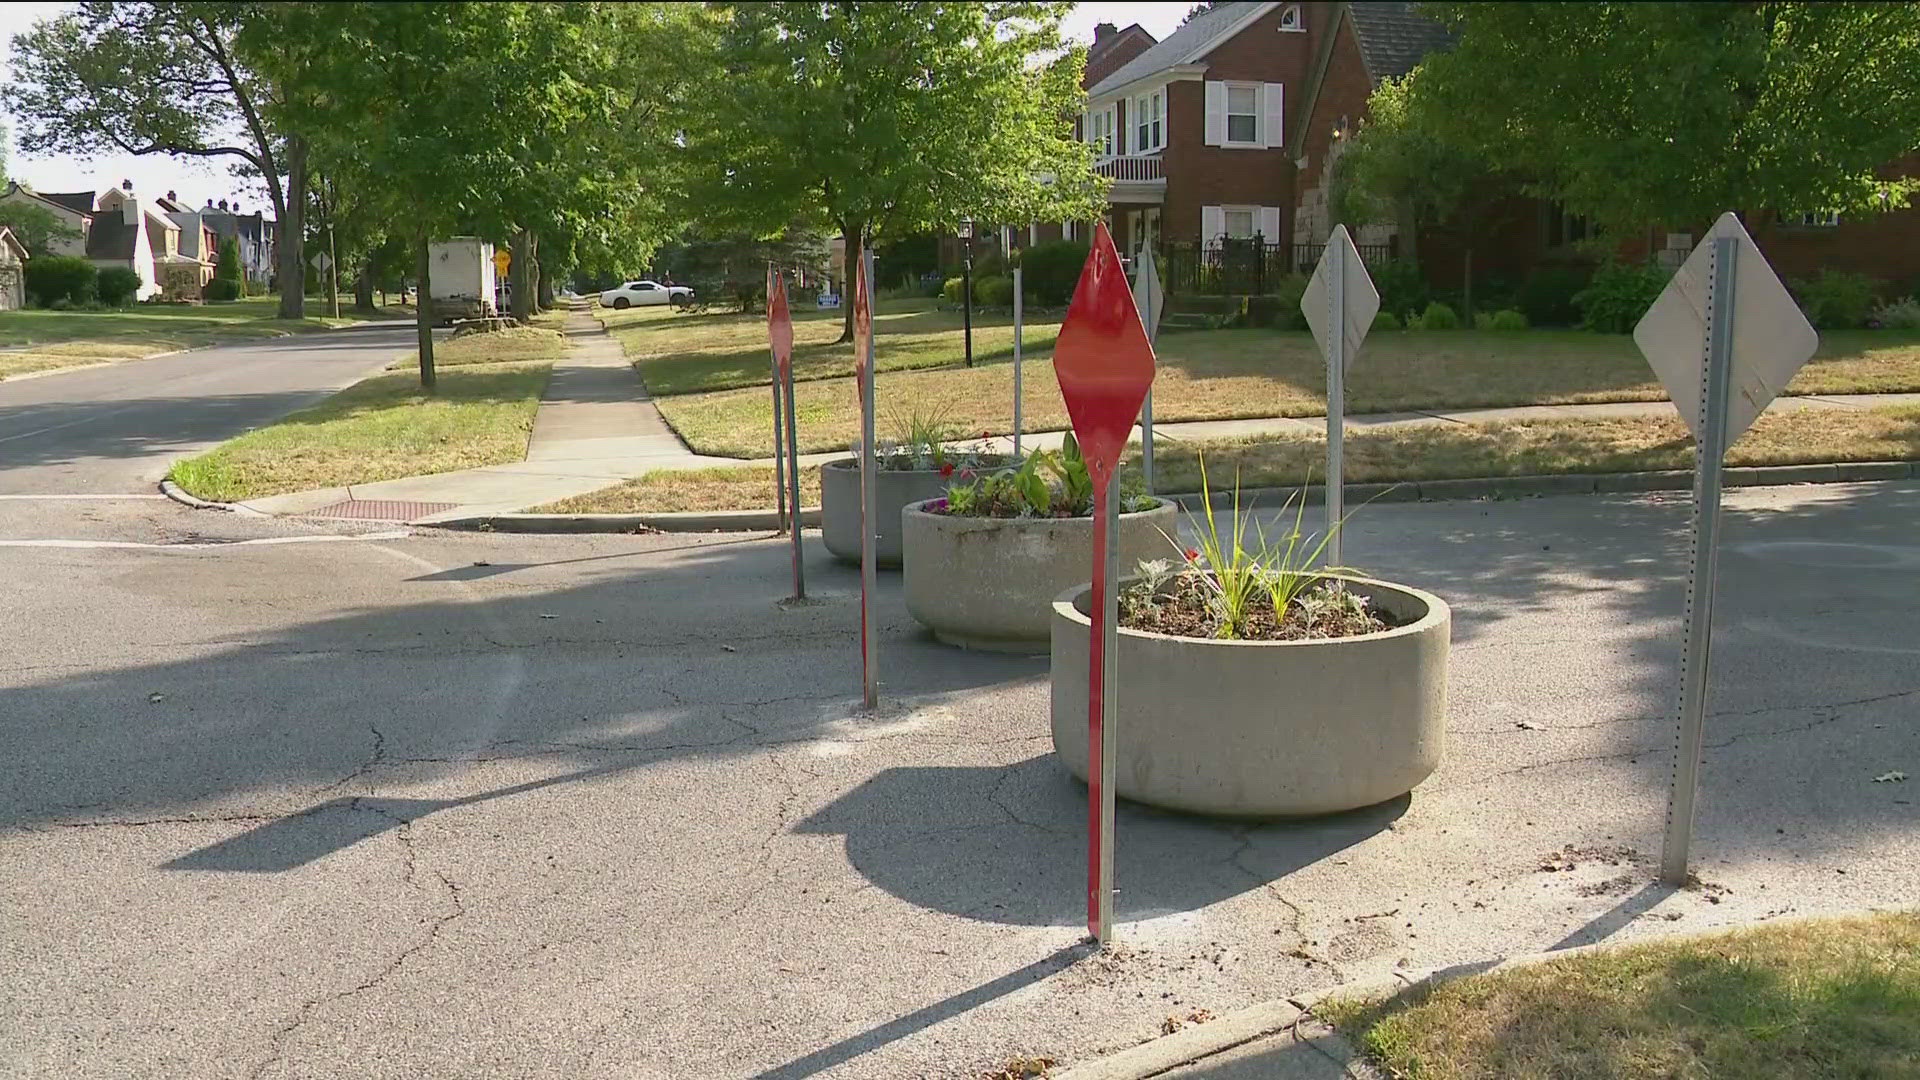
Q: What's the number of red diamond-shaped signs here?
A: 4